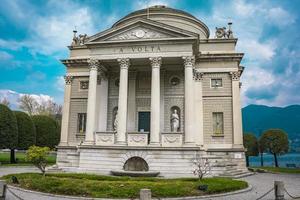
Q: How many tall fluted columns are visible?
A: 4